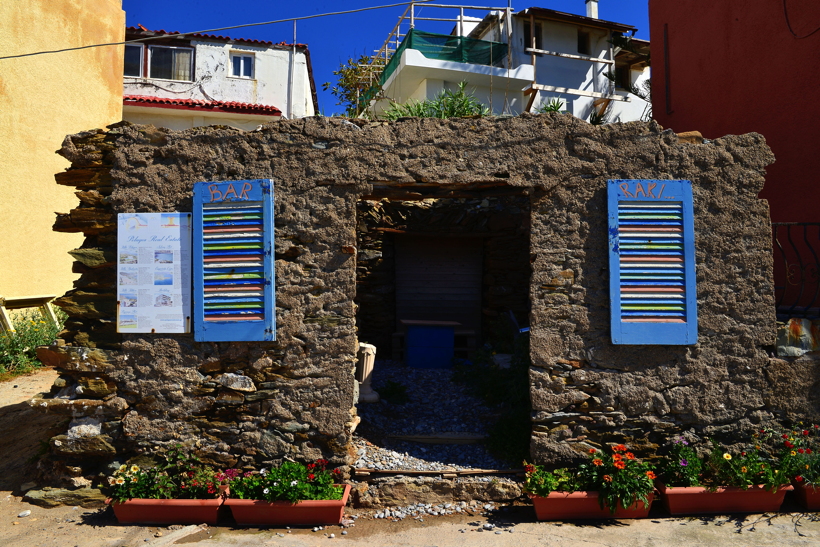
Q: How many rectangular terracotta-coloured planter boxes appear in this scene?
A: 5